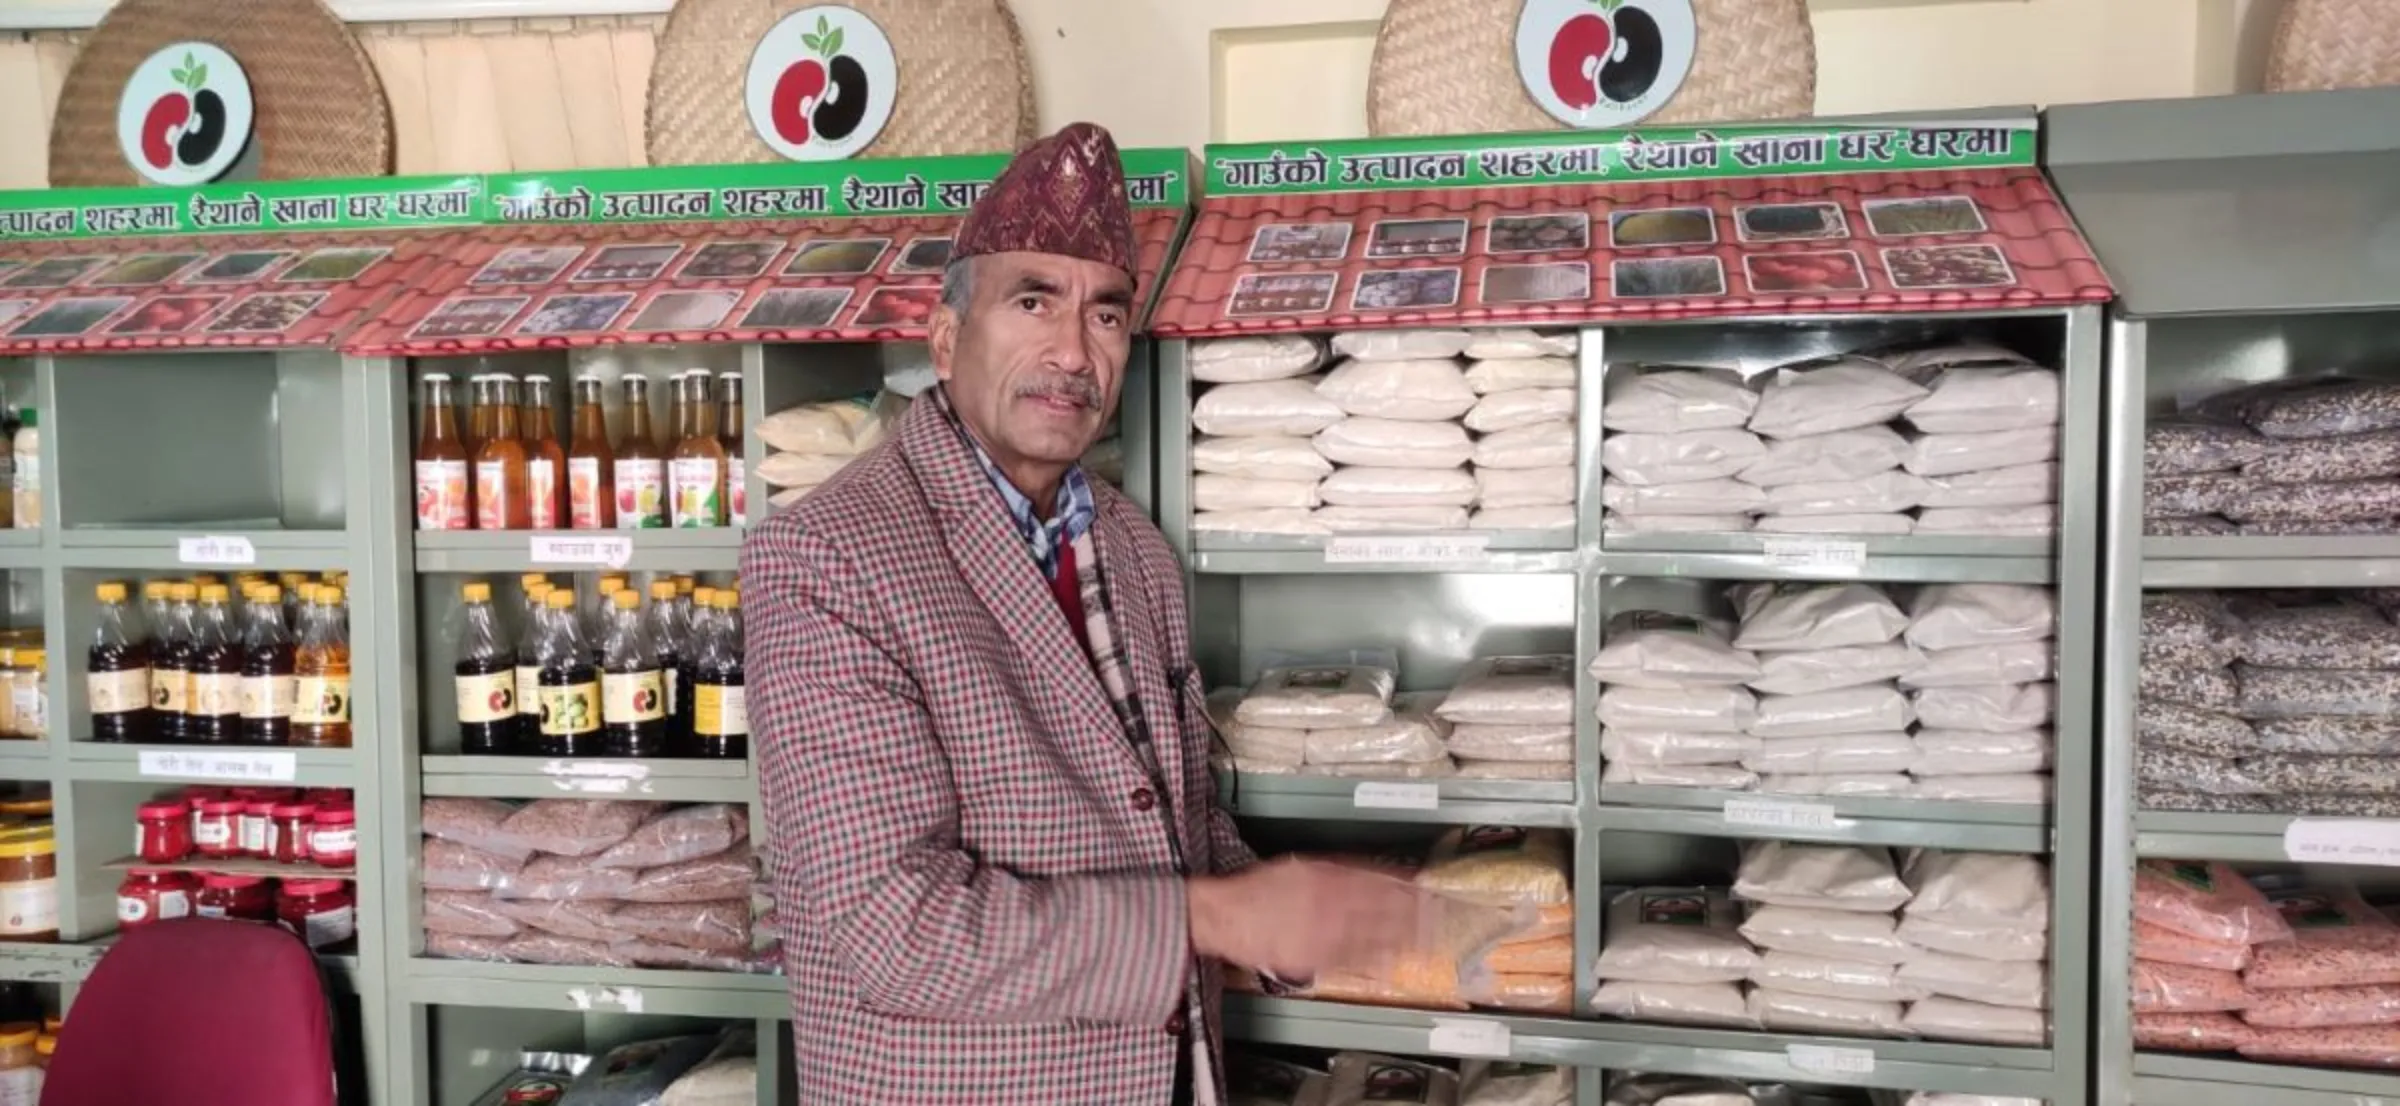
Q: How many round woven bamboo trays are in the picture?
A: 4